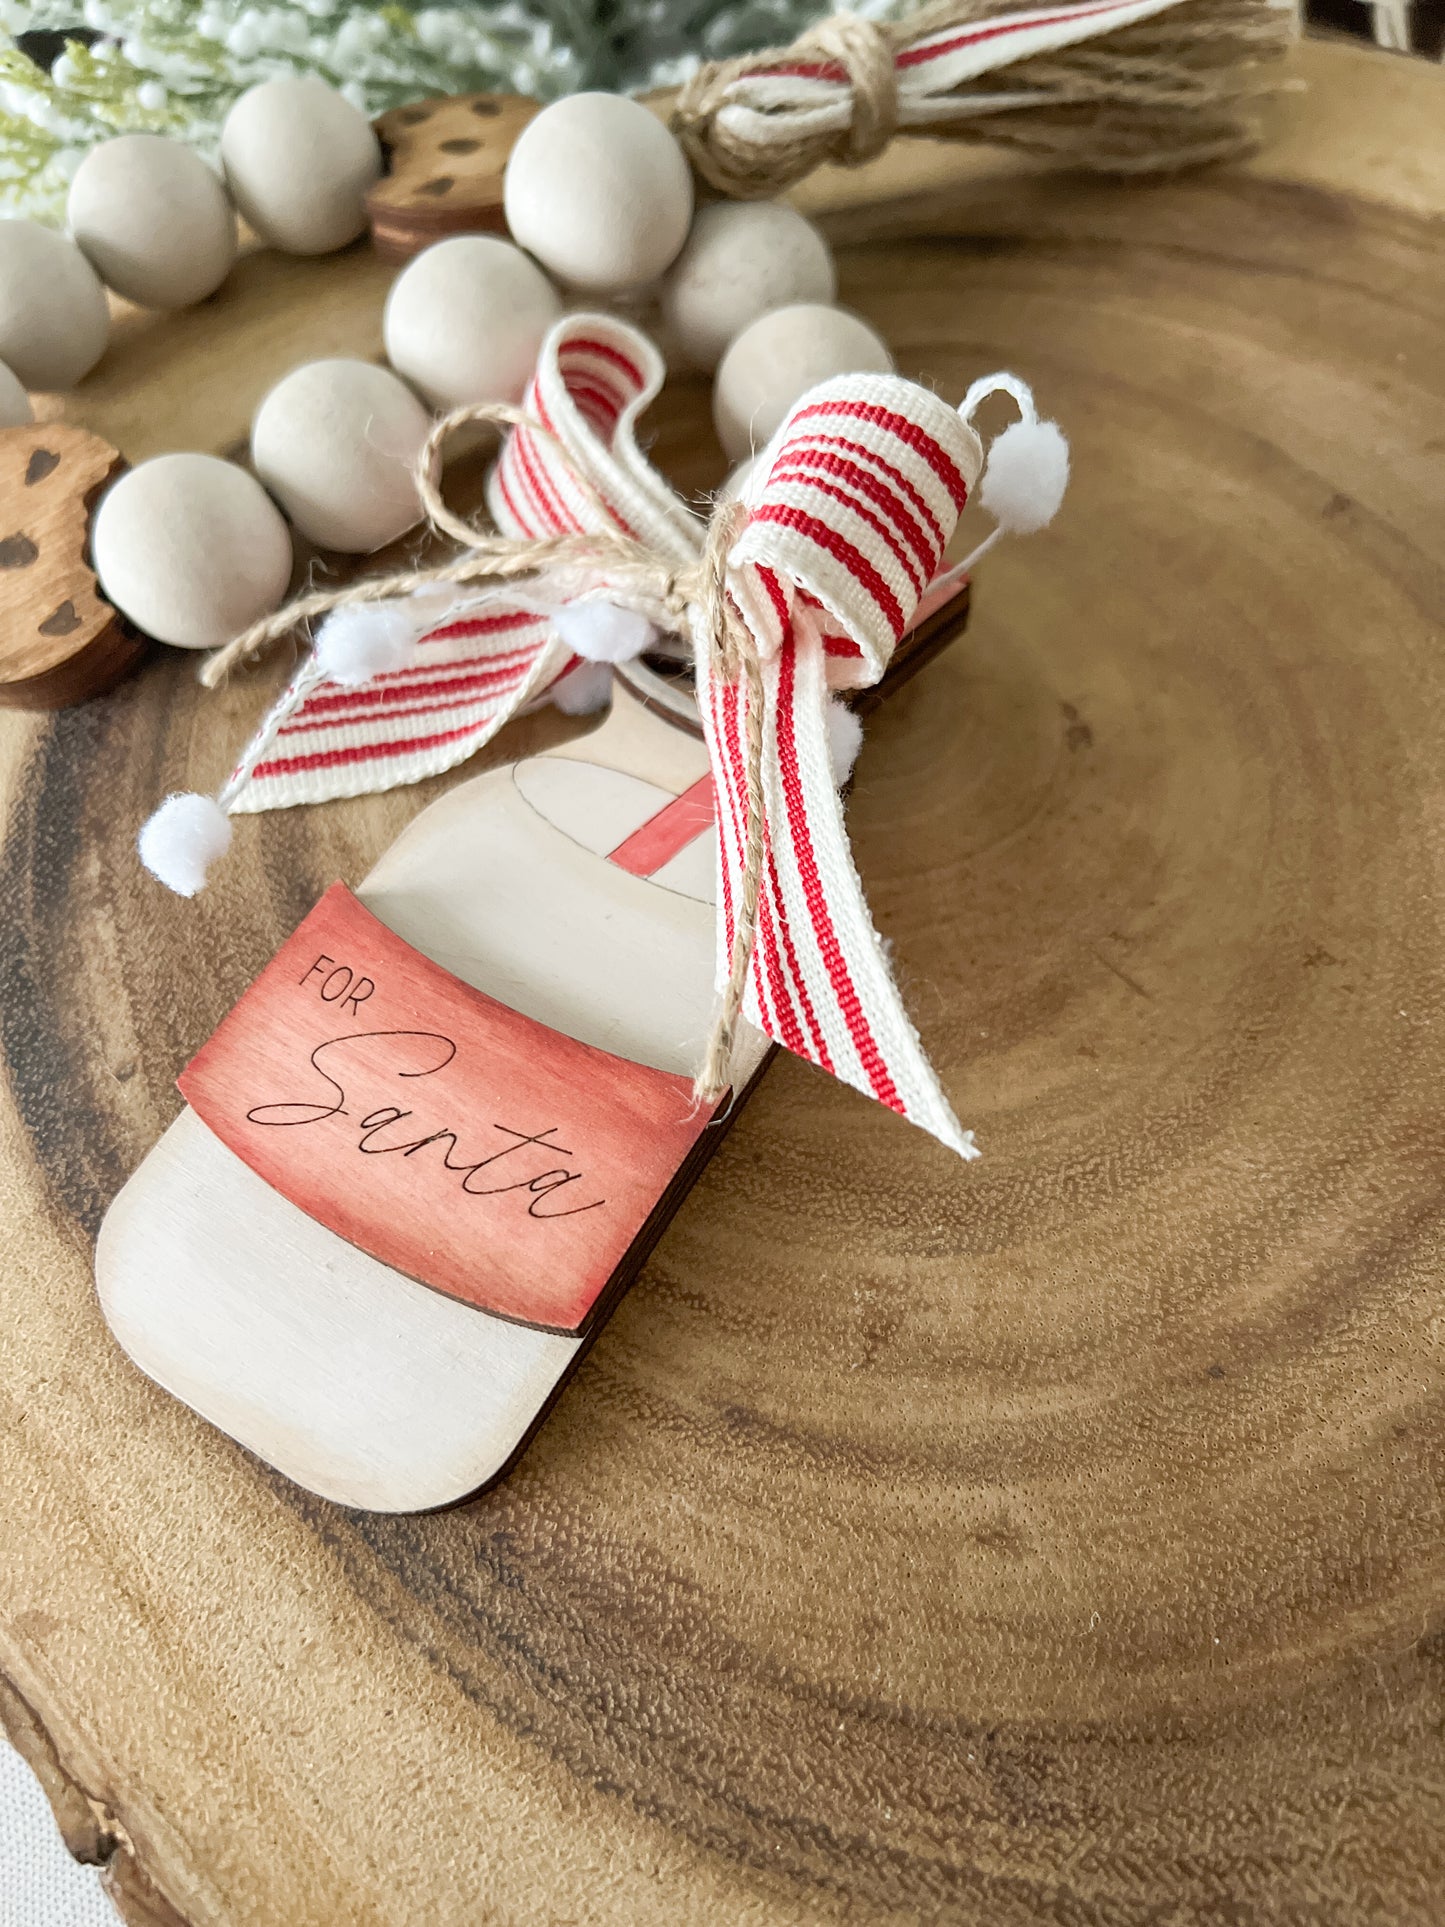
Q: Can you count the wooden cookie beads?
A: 2